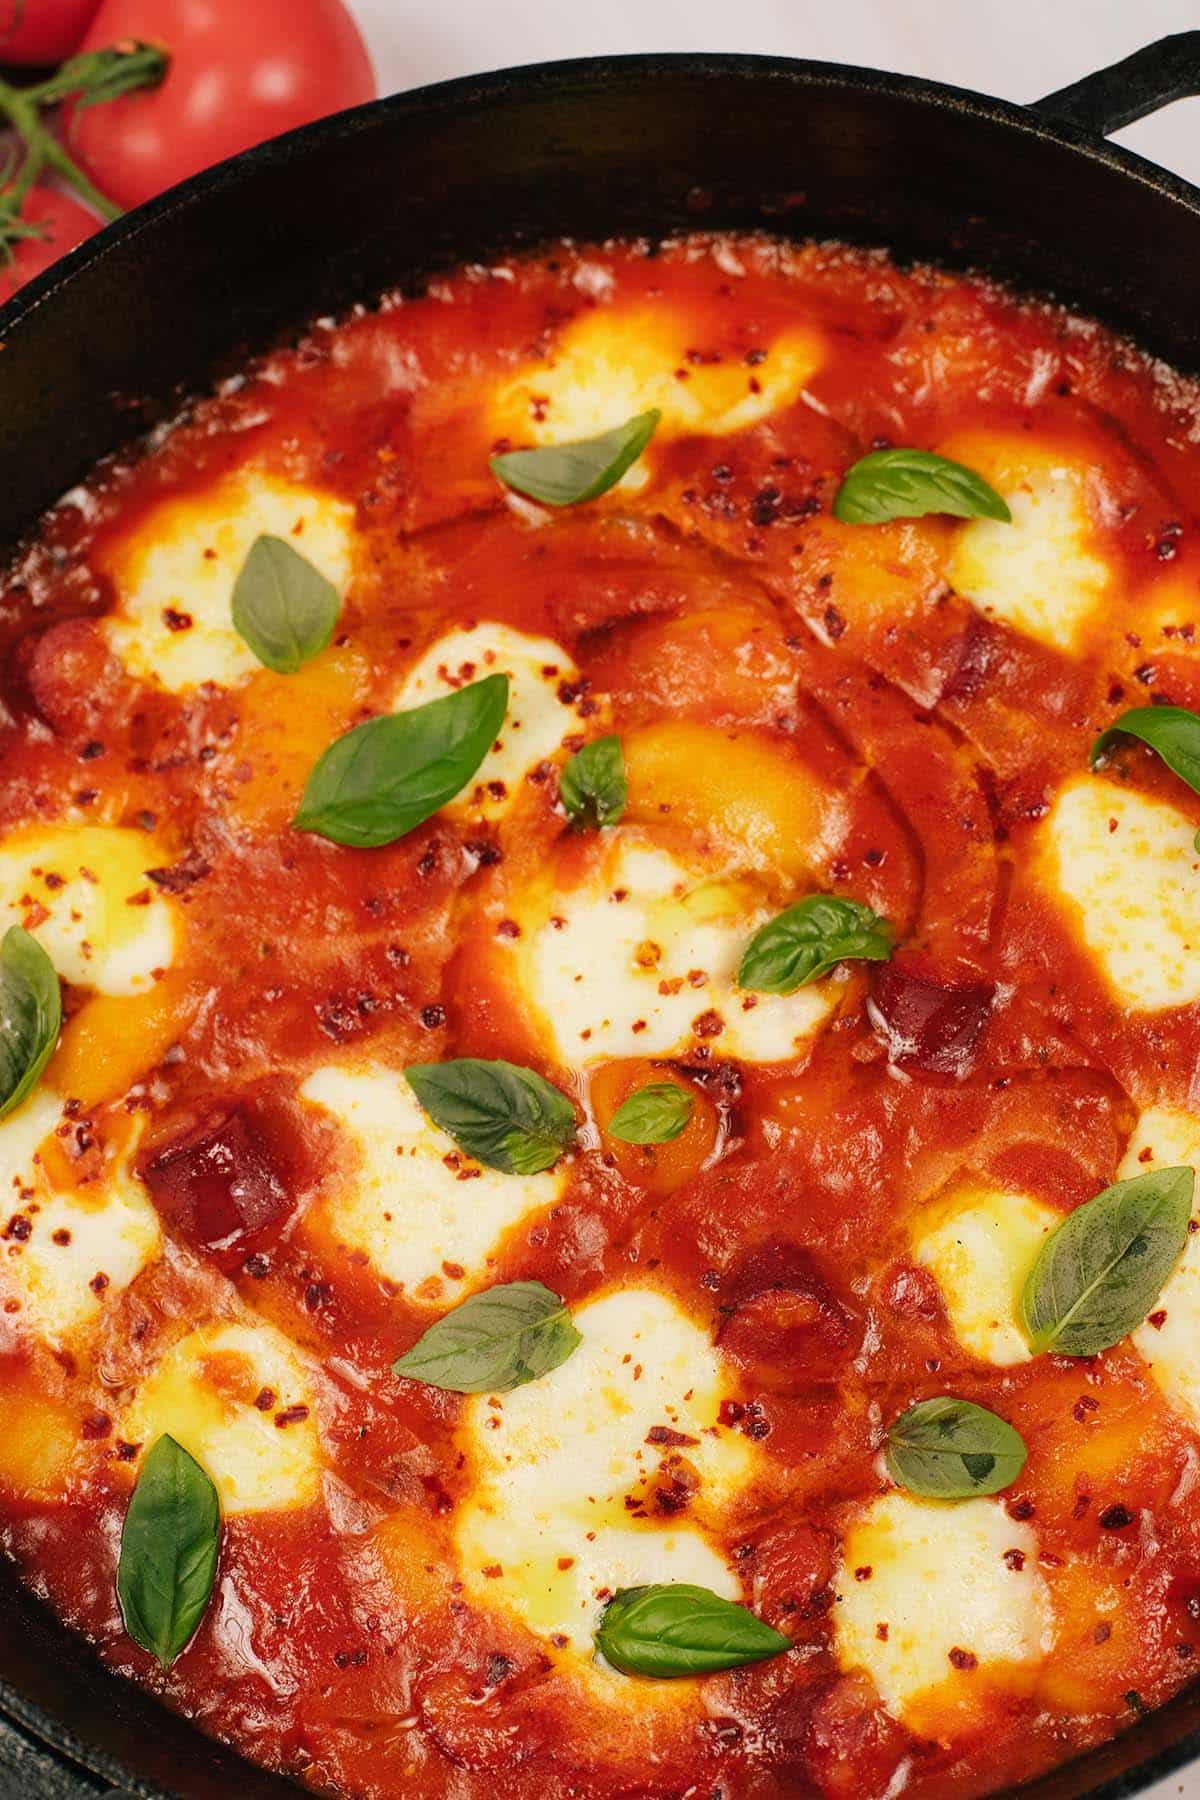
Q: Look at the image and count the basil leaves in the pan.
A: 15